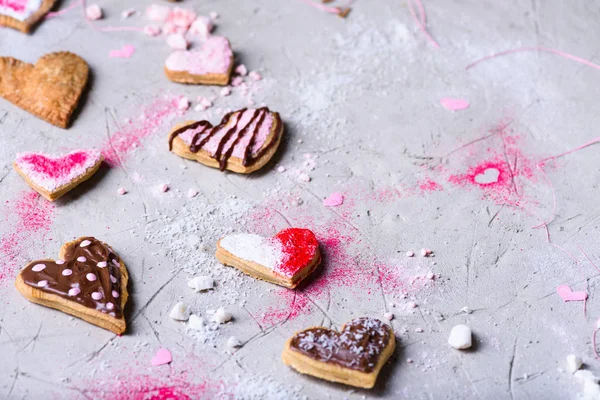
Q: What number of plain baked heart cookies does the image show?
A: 1